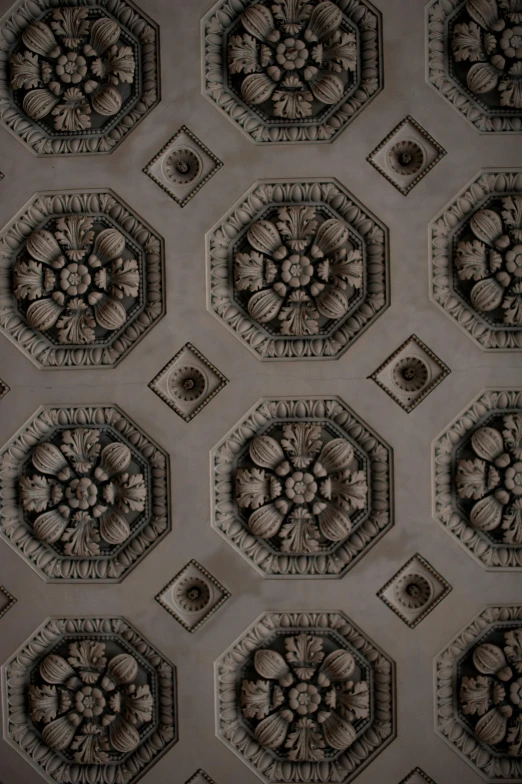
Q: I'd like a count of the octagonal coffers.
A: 12